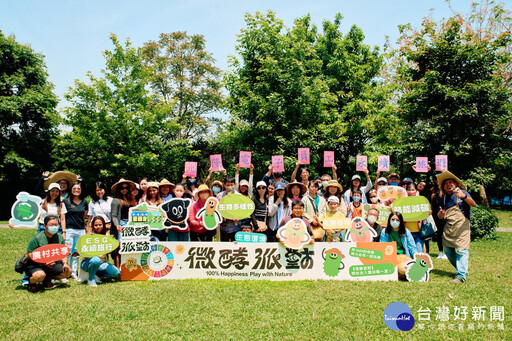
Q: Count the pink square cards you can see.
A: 10